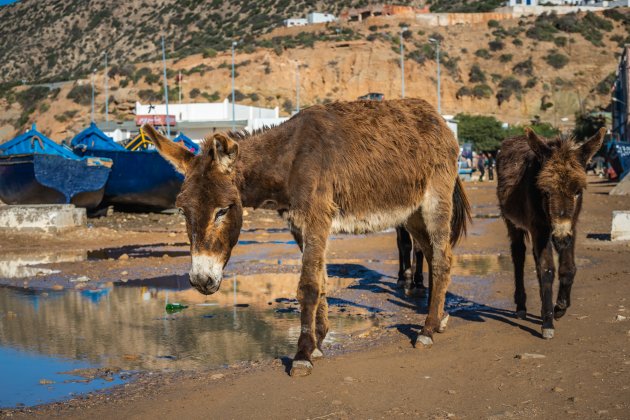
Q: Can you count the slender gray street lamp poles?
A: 7